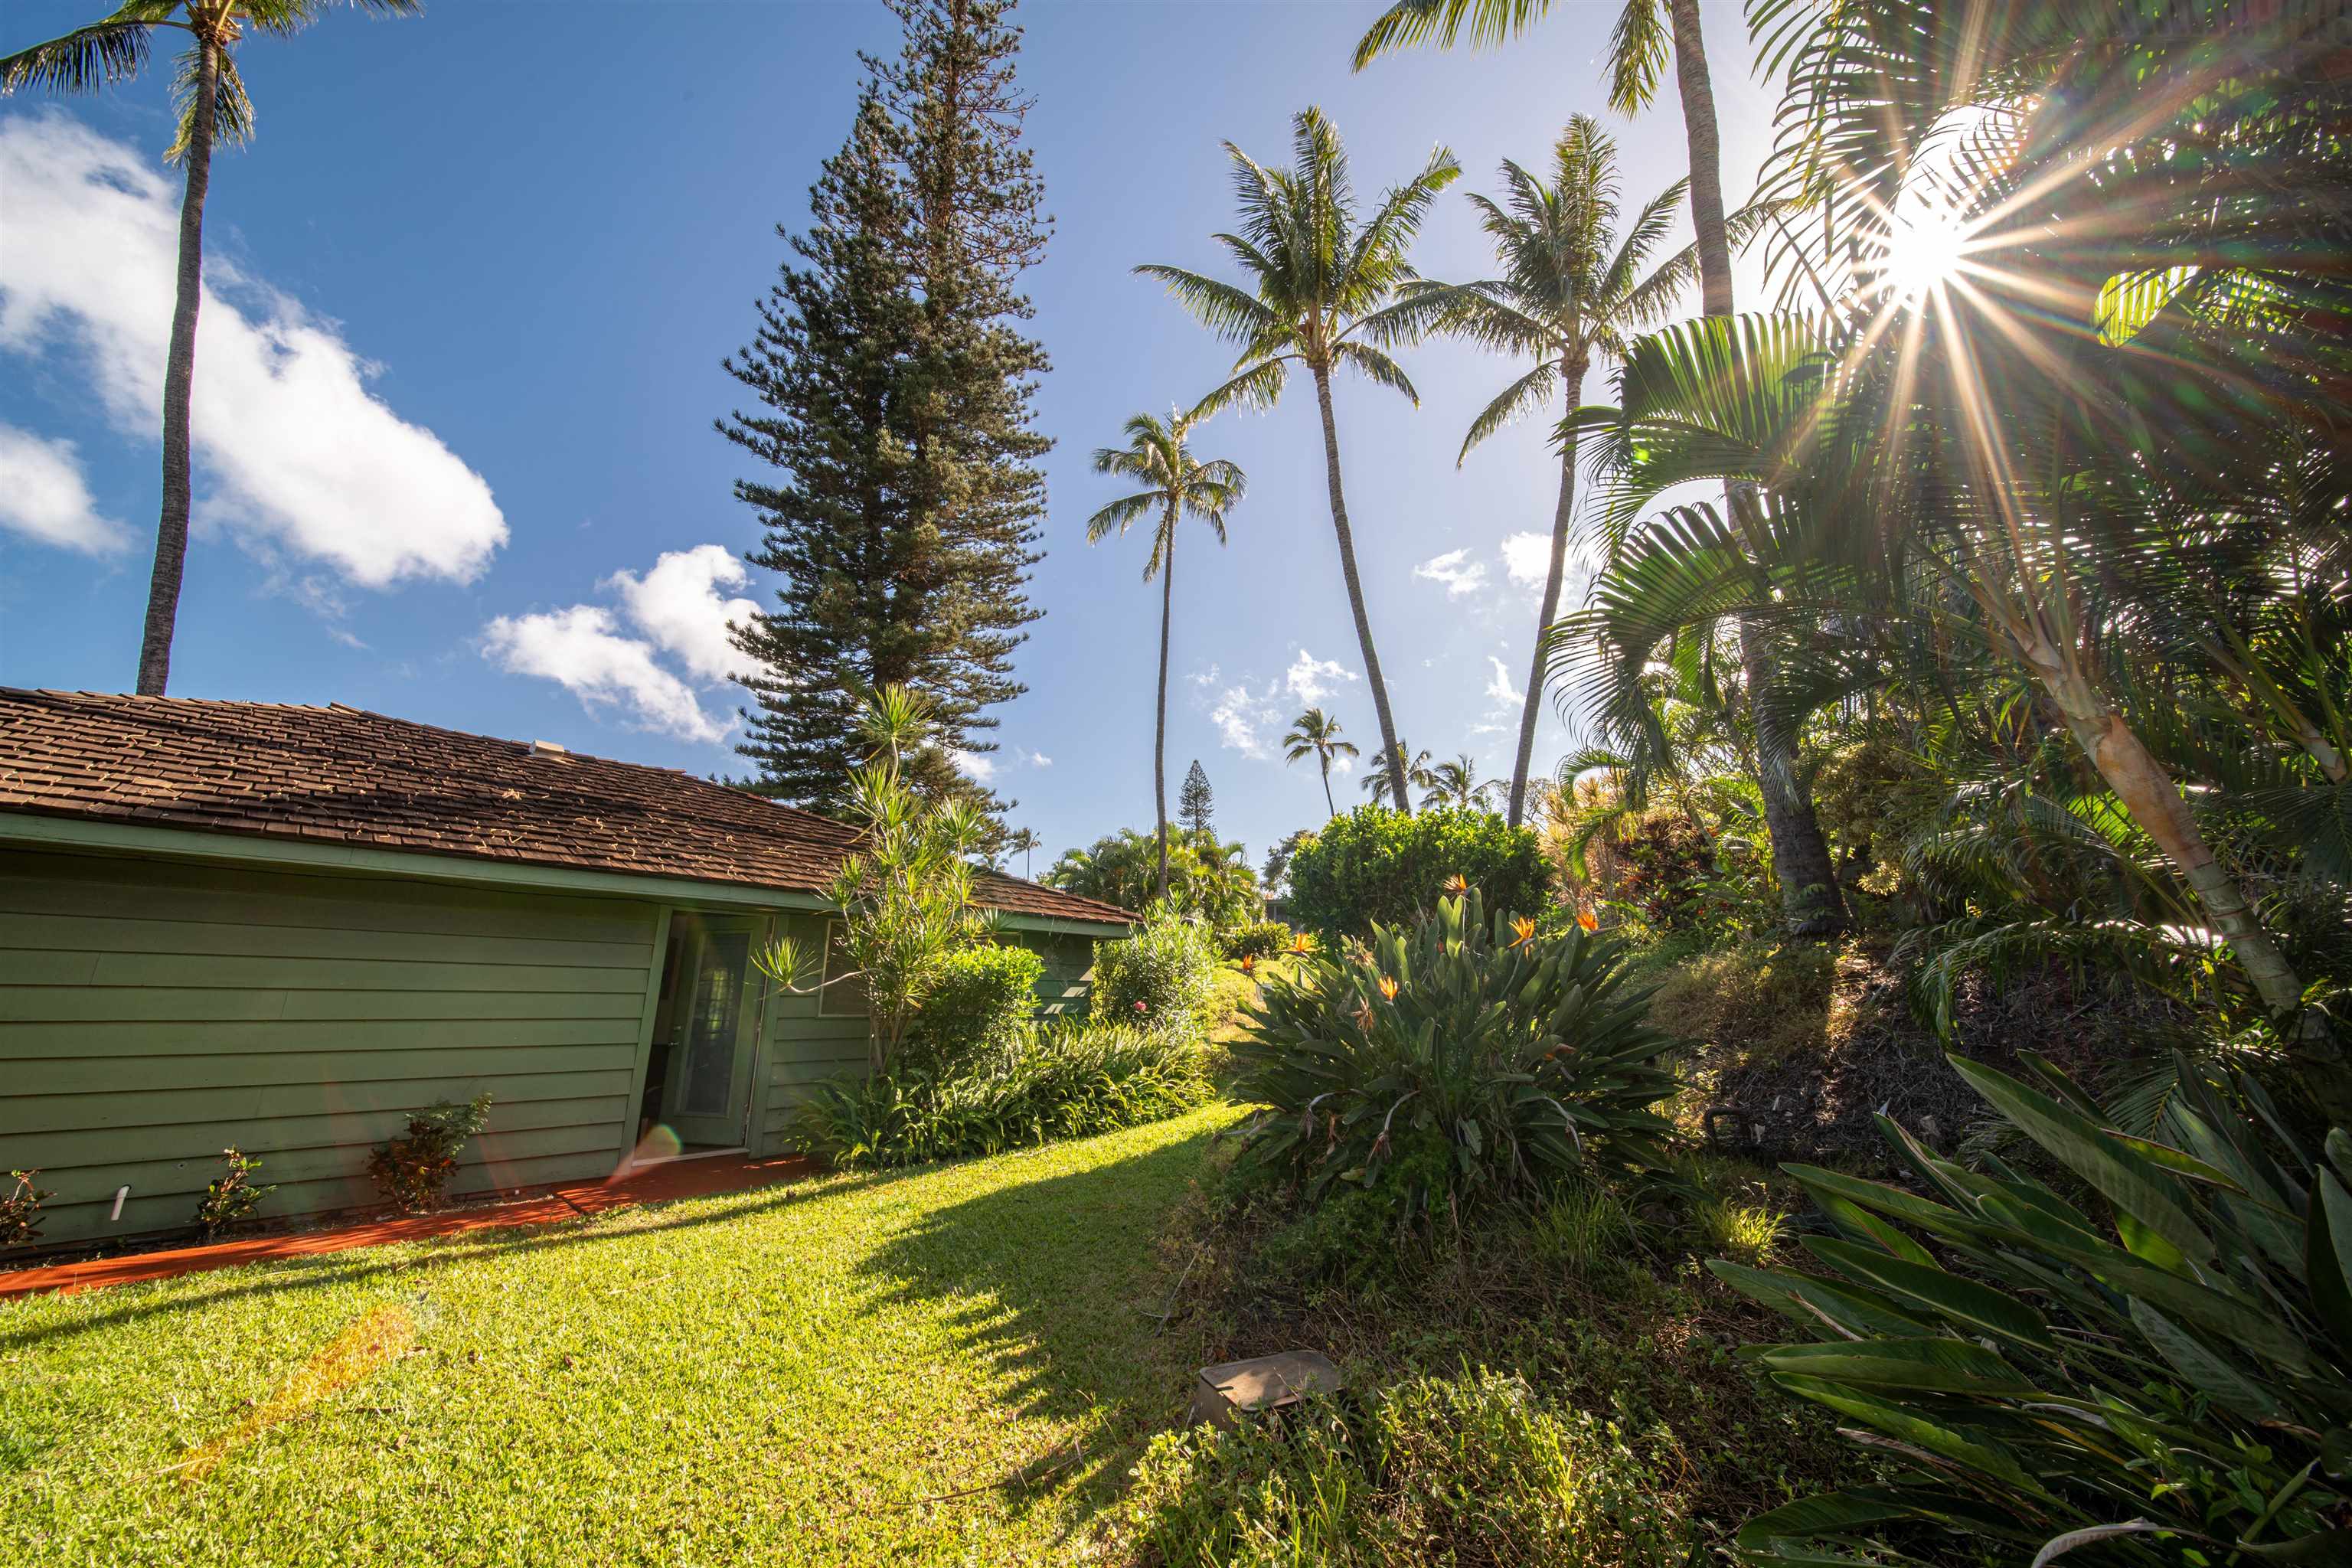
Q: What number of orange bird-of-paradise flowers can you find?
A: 6